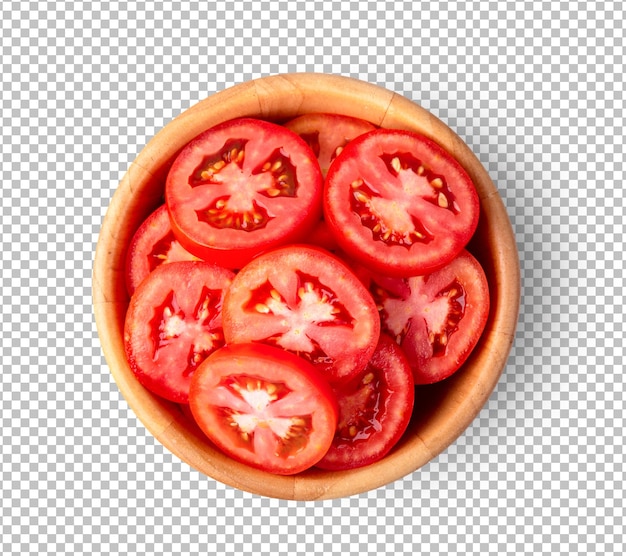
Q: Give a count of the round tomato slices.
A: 9